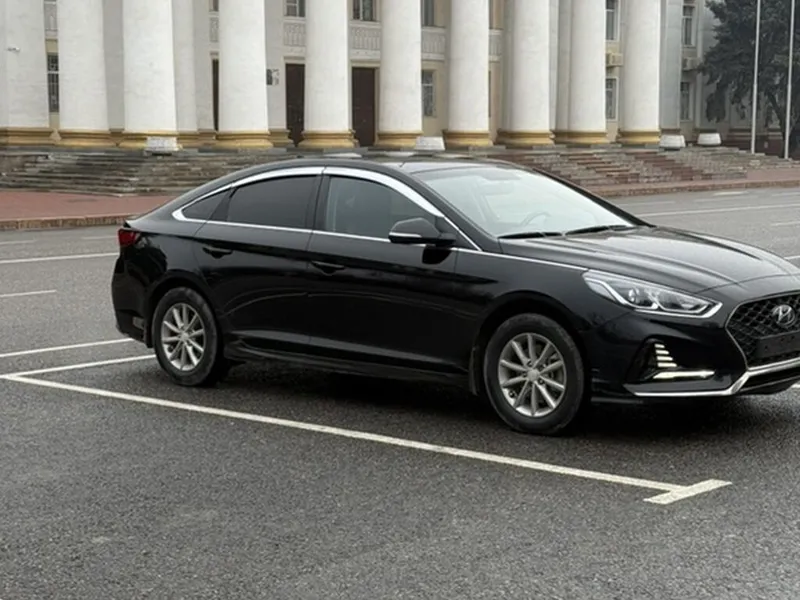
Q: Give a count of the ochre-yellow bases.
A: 10